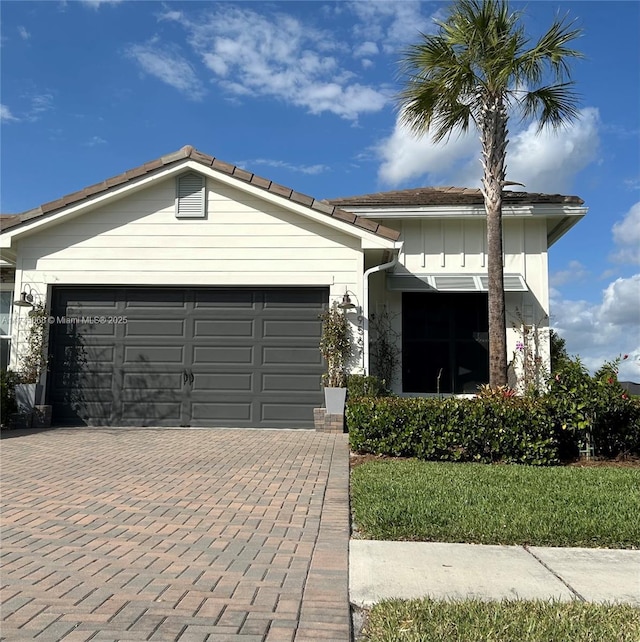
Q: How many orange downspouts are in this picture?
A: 0